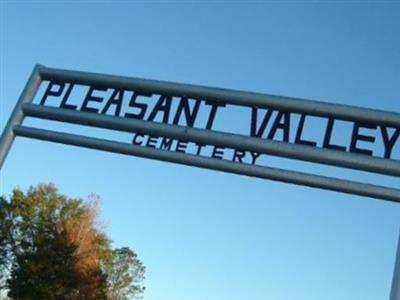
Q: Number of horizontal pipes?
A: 3